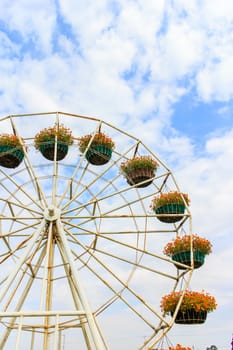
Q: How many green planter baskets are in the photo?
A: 5